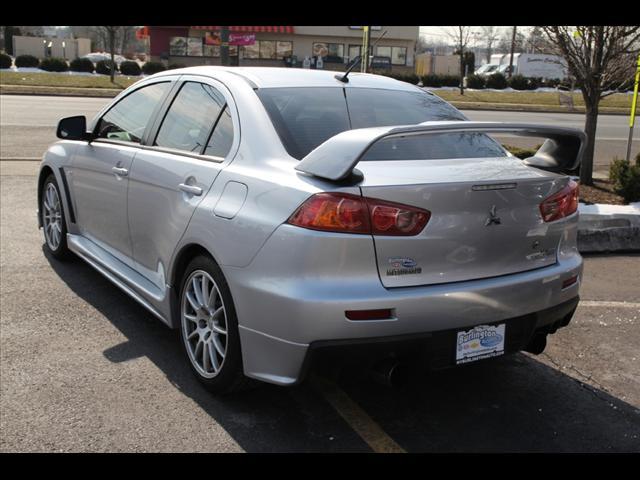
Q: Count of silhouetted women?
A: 0